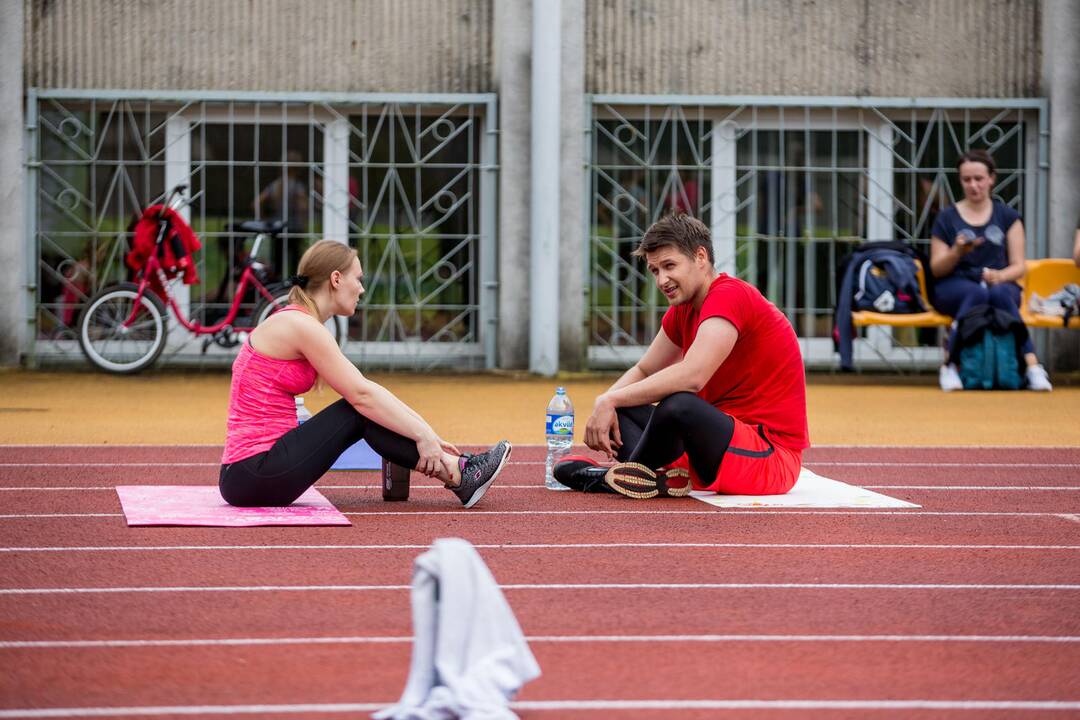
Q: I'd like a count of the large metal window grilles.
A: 2